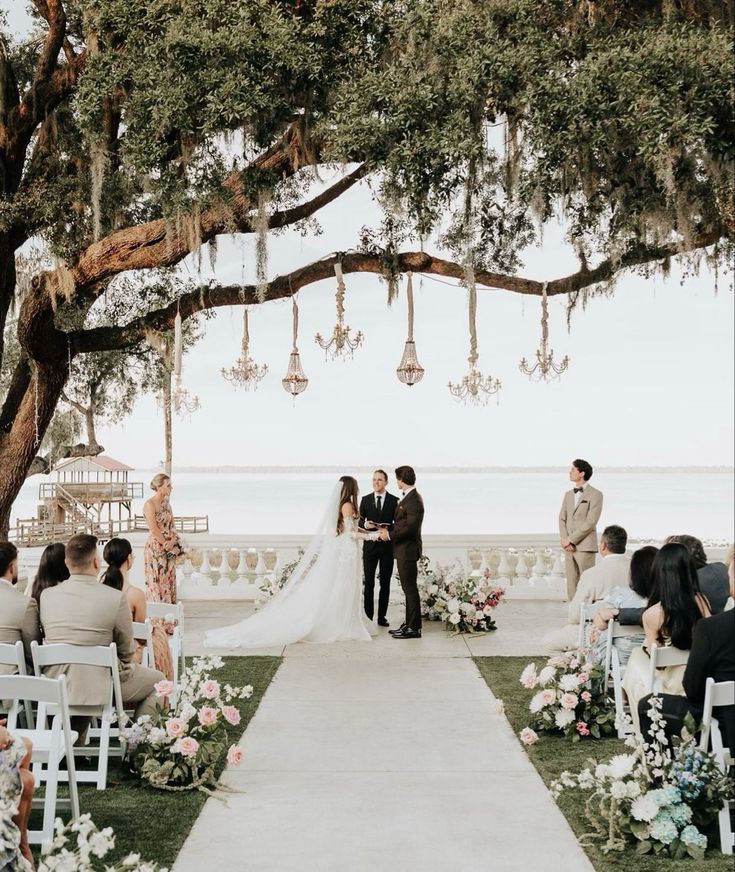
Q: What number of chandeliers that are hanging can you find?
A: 7